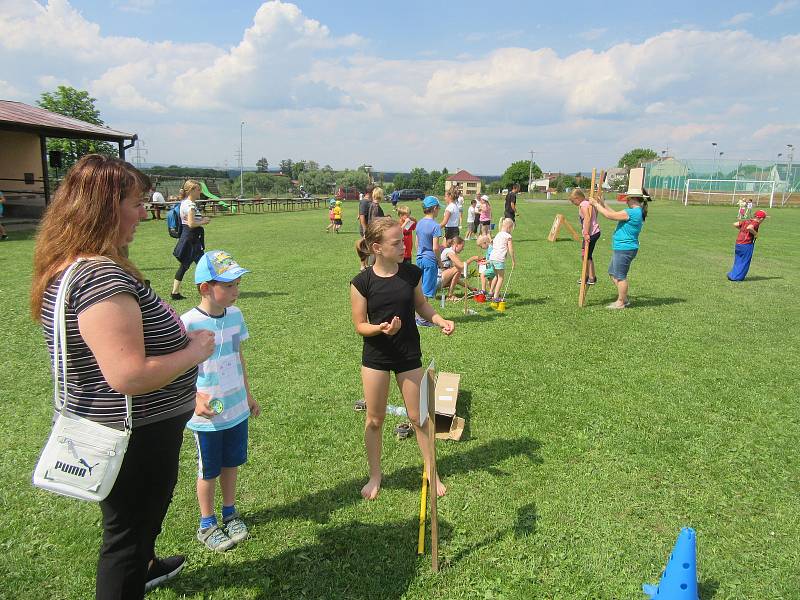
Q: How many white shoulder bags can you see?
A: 1